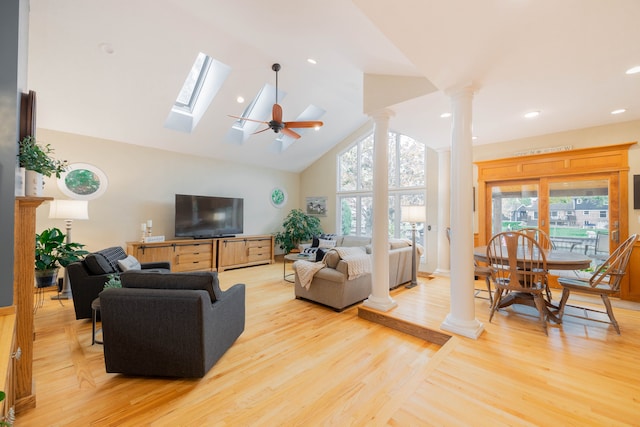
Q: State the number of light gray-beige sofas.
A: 1